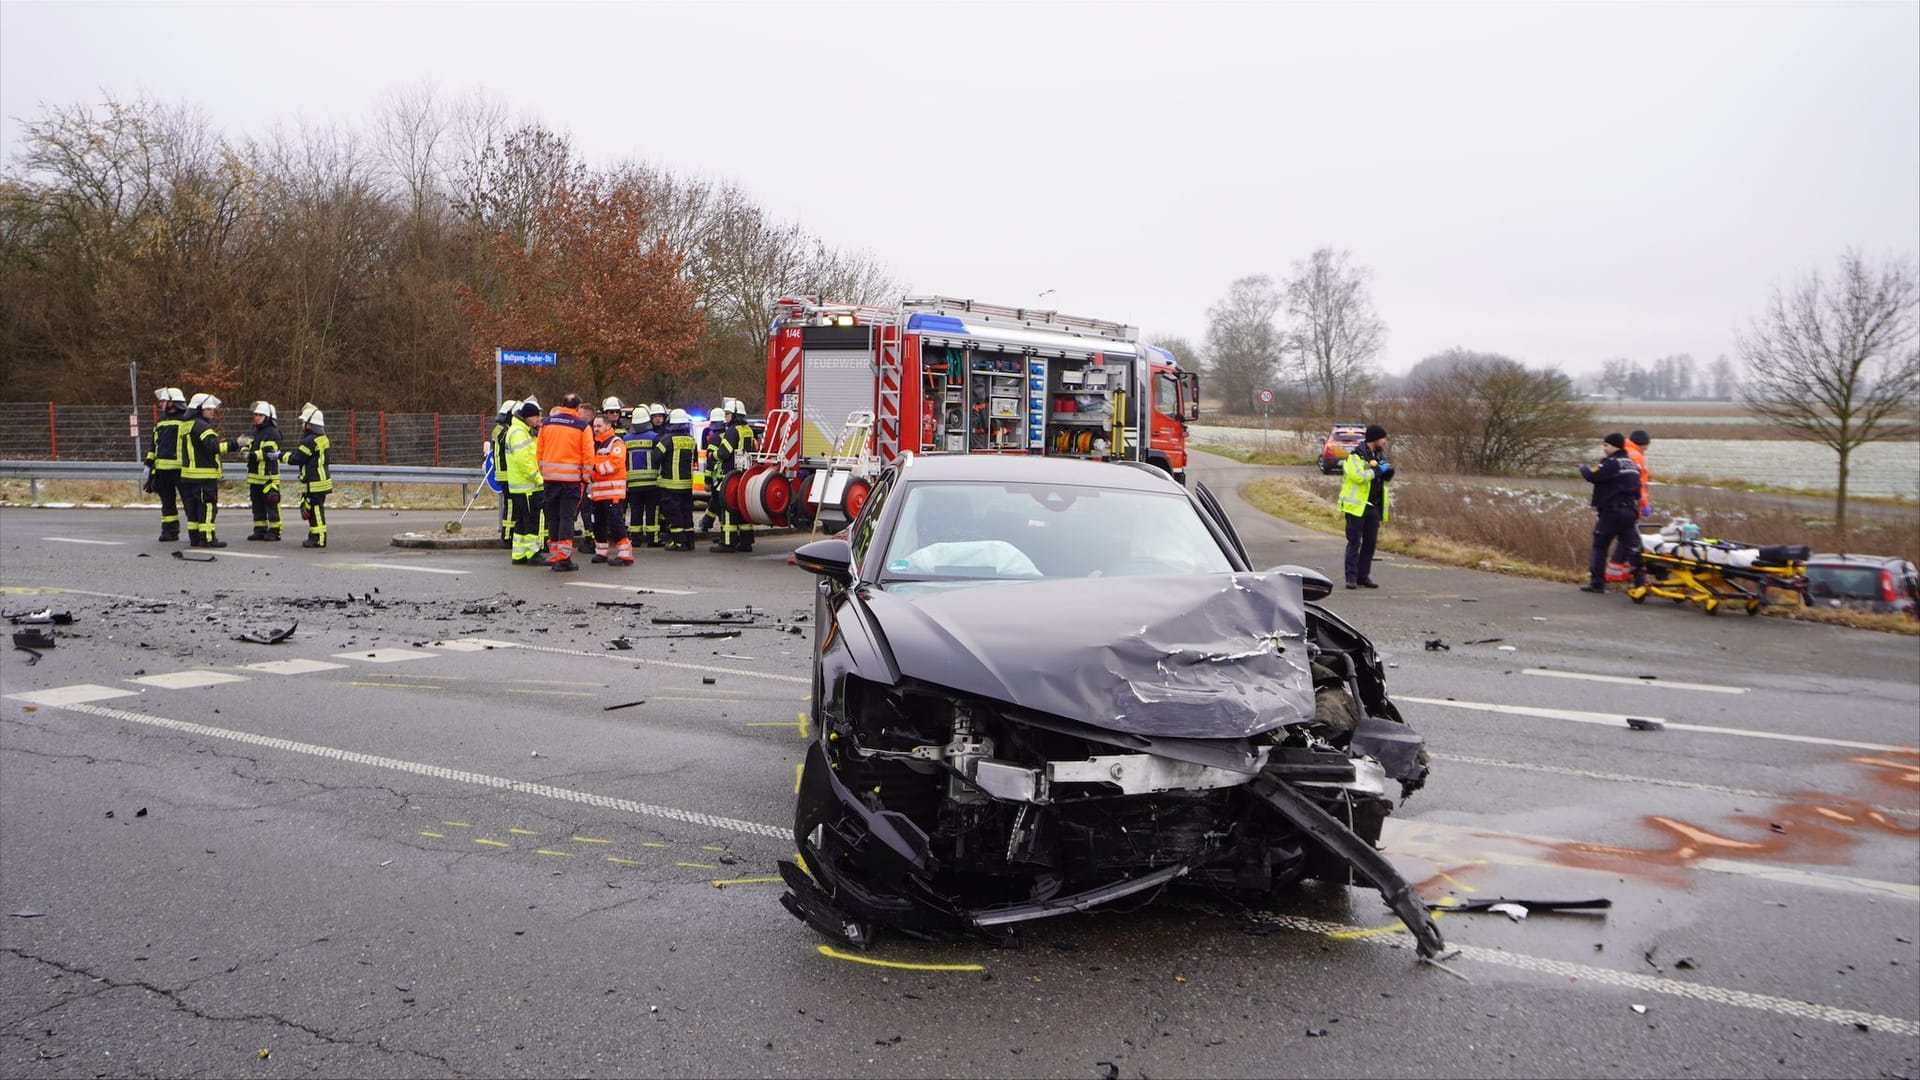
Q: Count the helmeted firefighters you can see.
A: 12